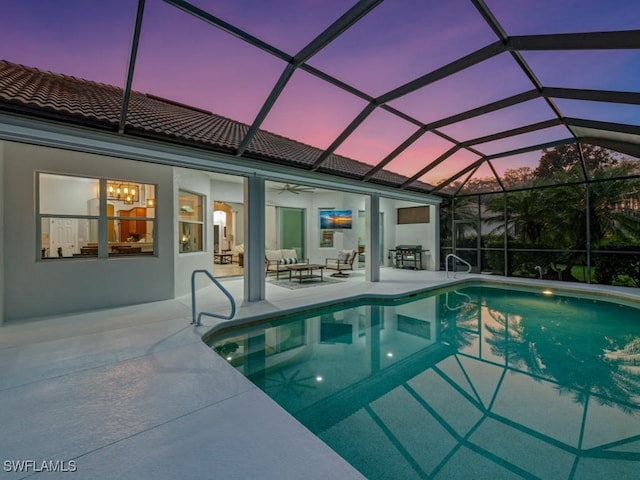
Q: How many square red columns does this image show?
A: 0